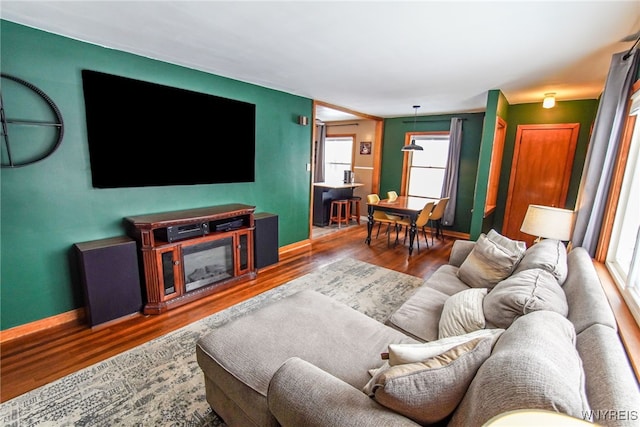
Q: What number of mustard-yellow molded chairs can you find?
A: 4